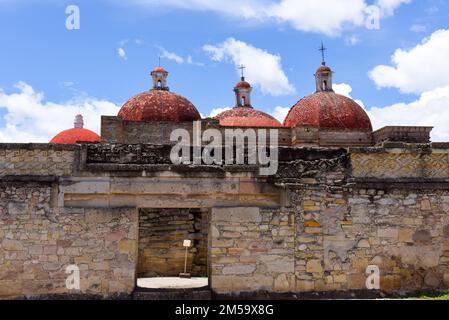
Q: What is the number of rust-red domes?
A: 4